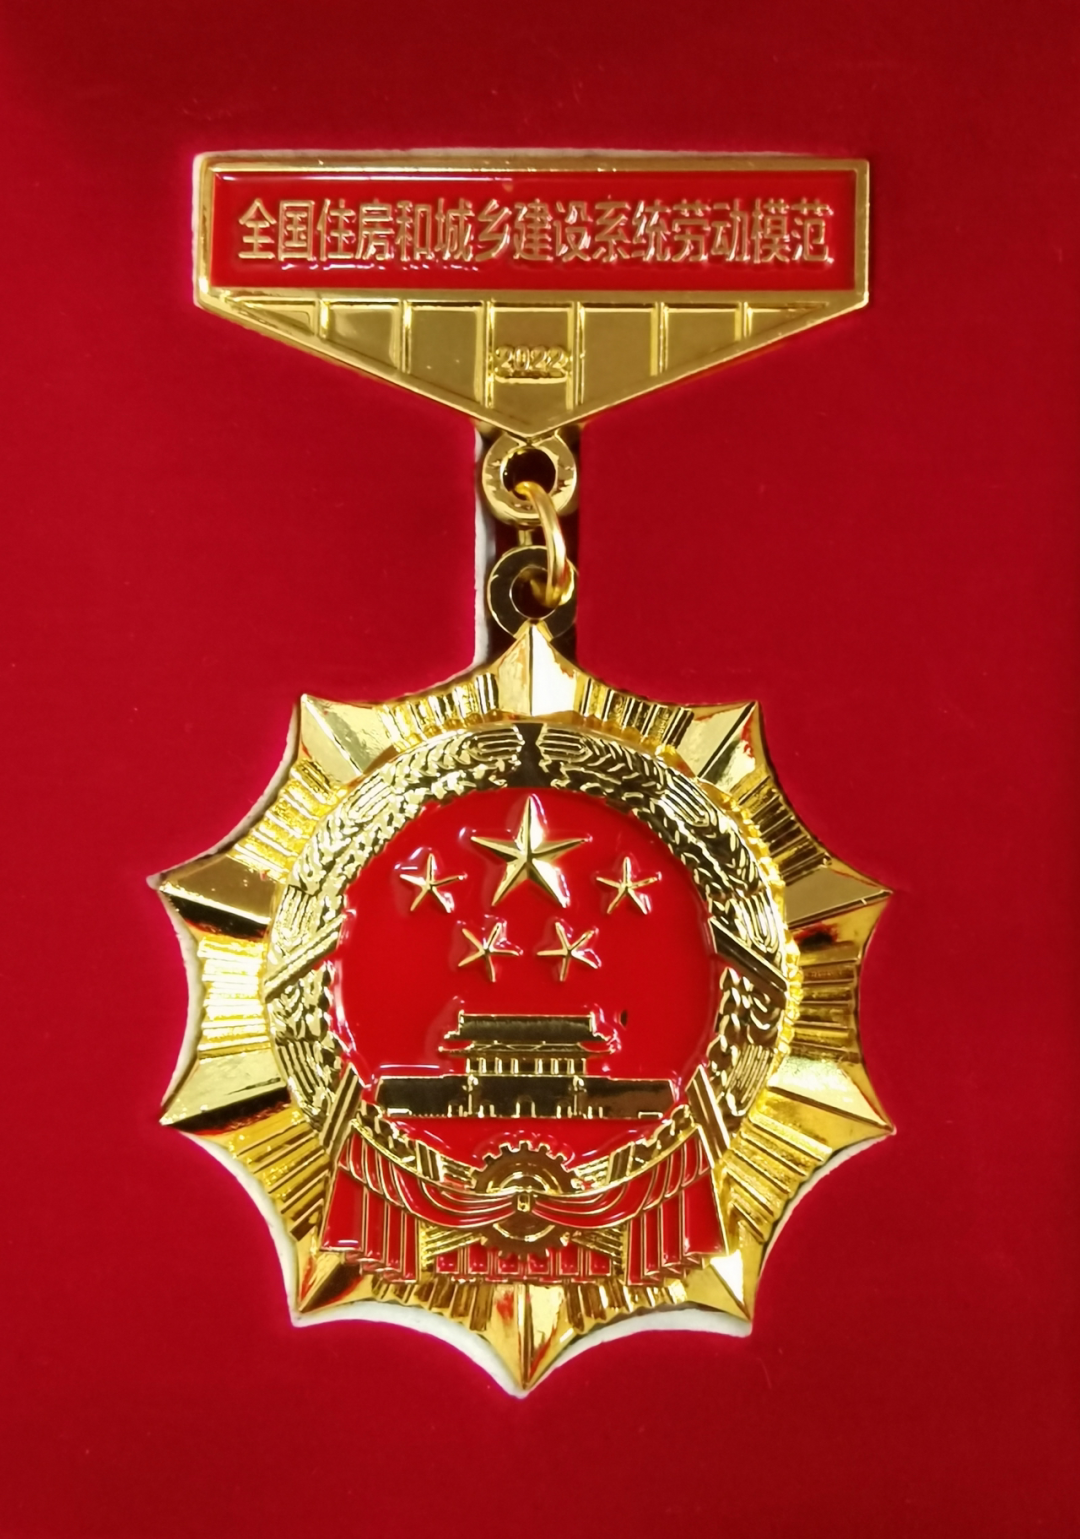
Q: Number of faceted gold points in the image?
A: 10